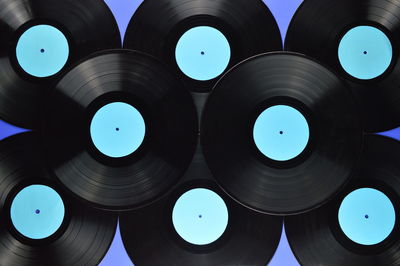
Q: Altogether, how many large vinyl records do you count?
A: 8